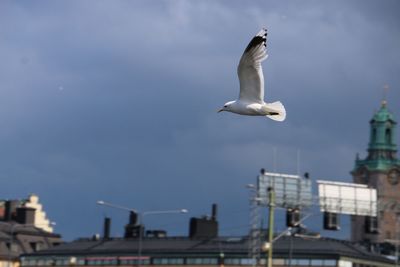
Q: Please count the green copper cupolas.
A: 1